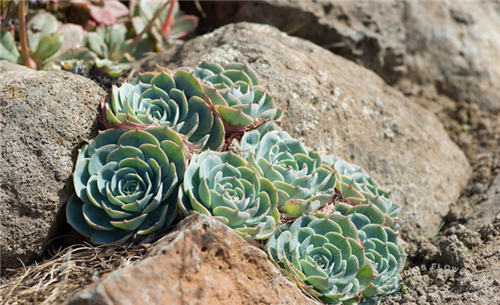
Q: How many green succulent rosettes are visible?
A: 8